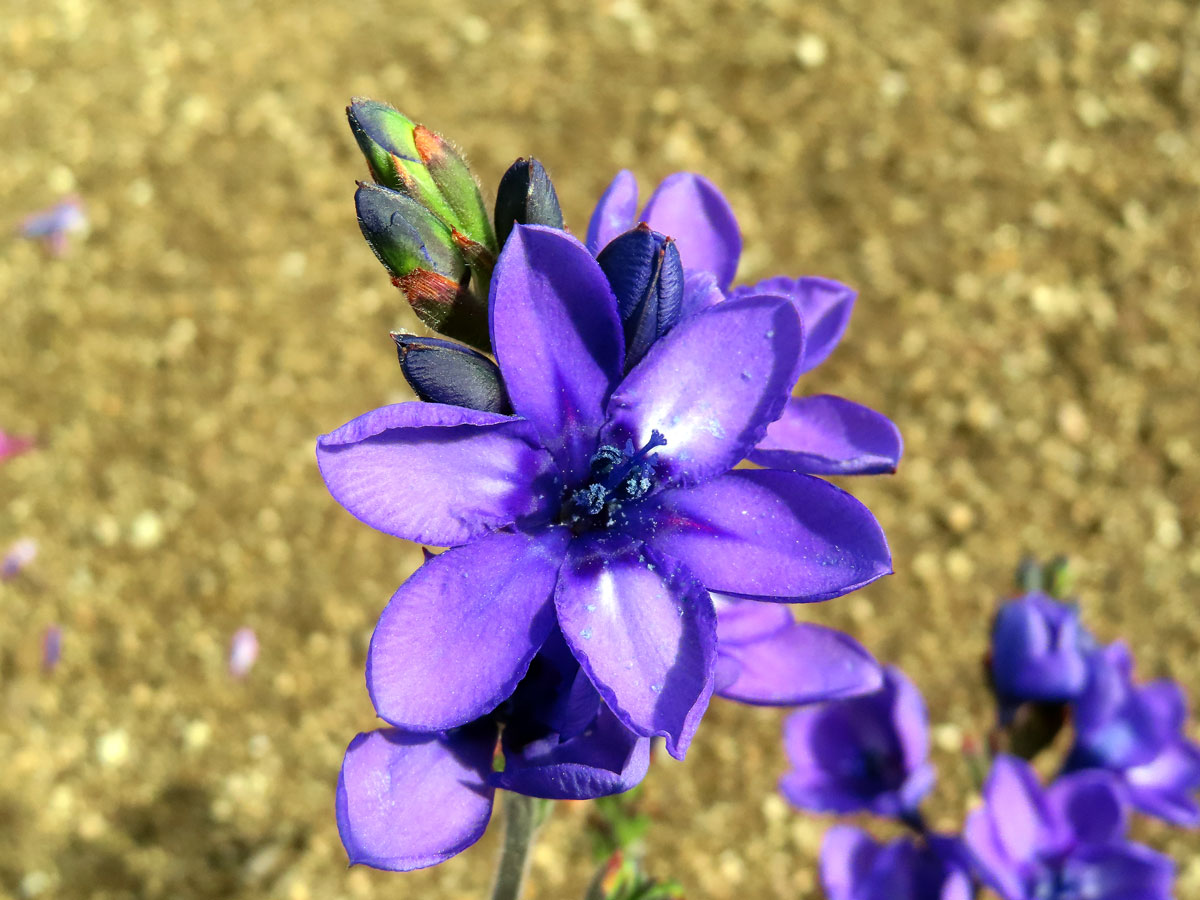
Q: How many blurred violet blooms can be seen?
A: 5